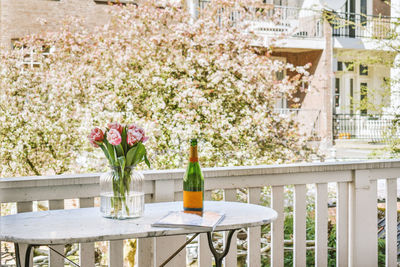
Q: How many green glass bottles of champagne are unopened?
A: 0